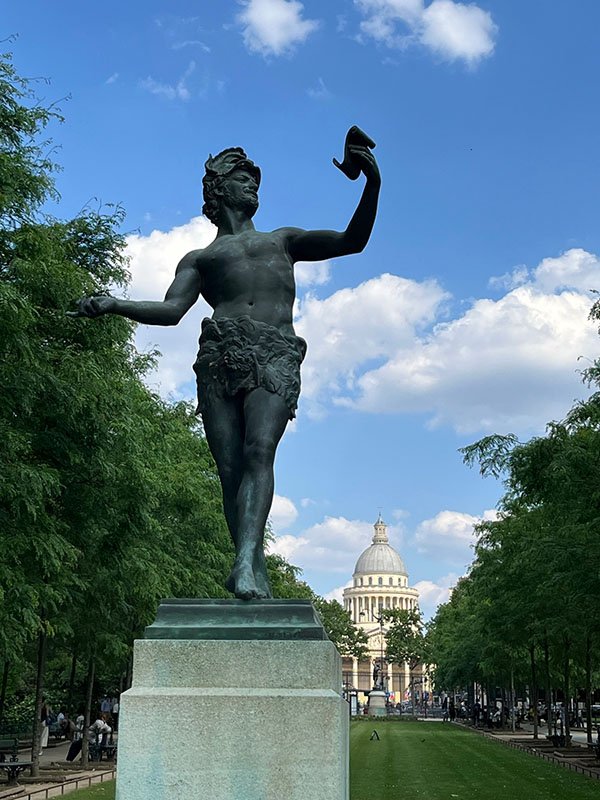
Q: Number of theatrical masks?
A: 1